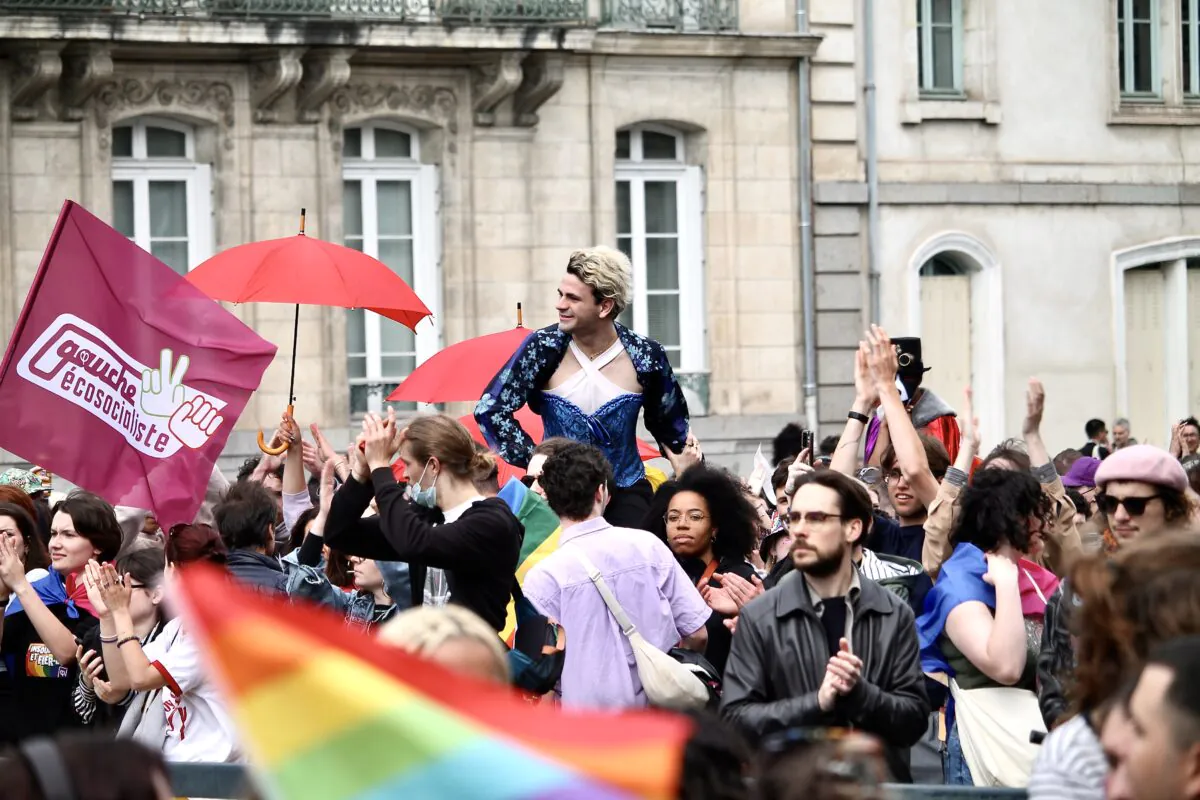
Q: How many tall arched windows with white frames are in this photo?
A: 3